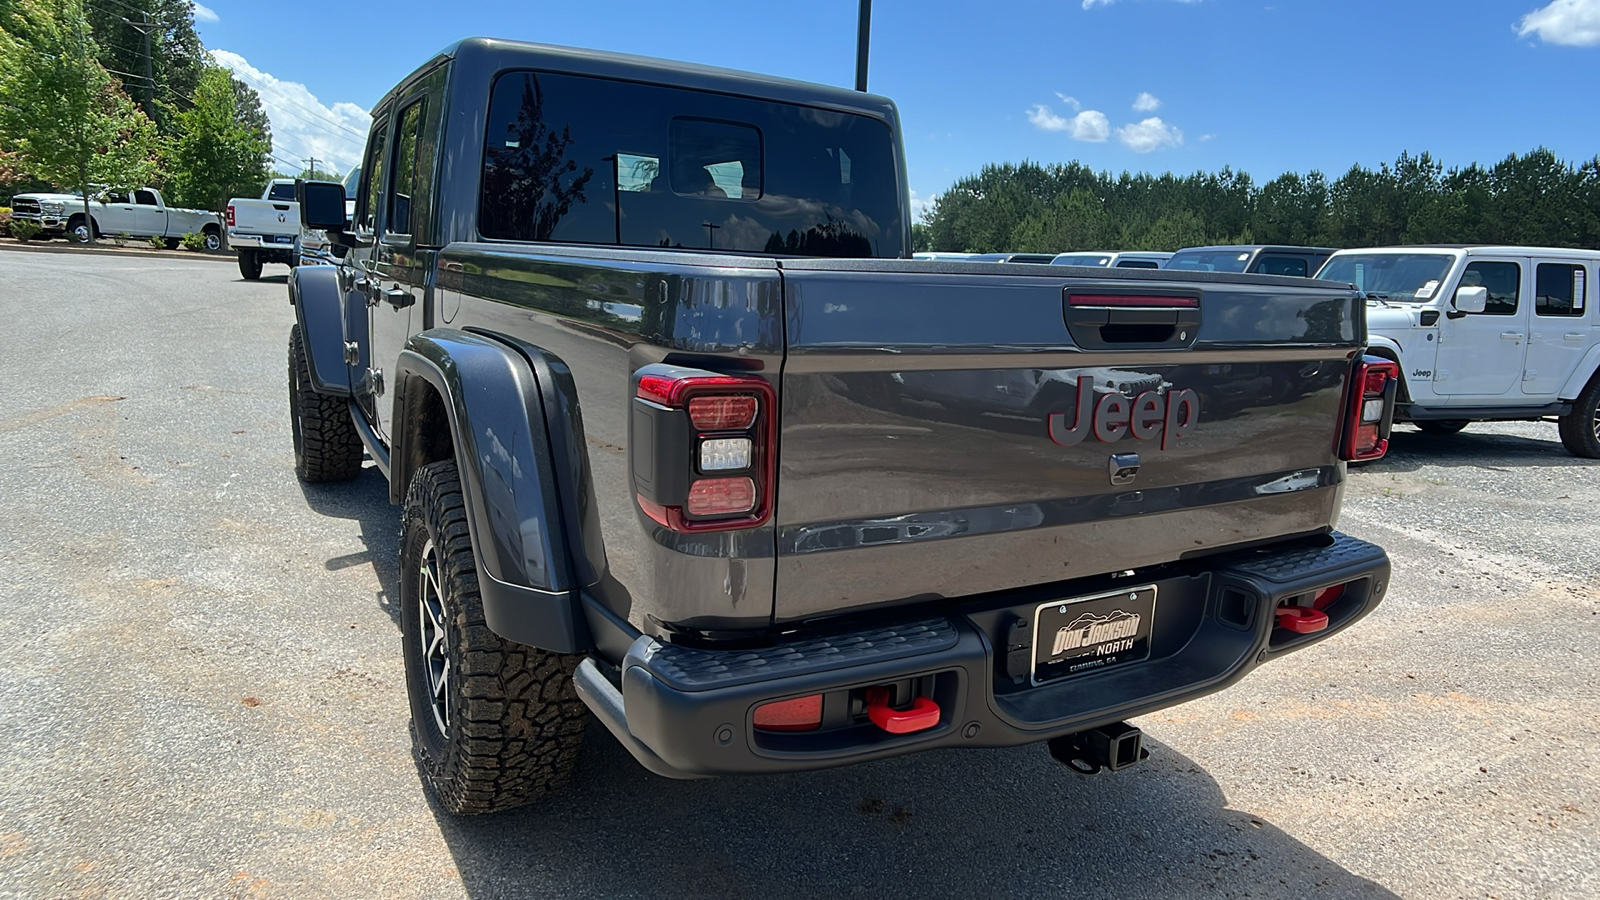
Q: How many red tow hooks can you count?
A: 2